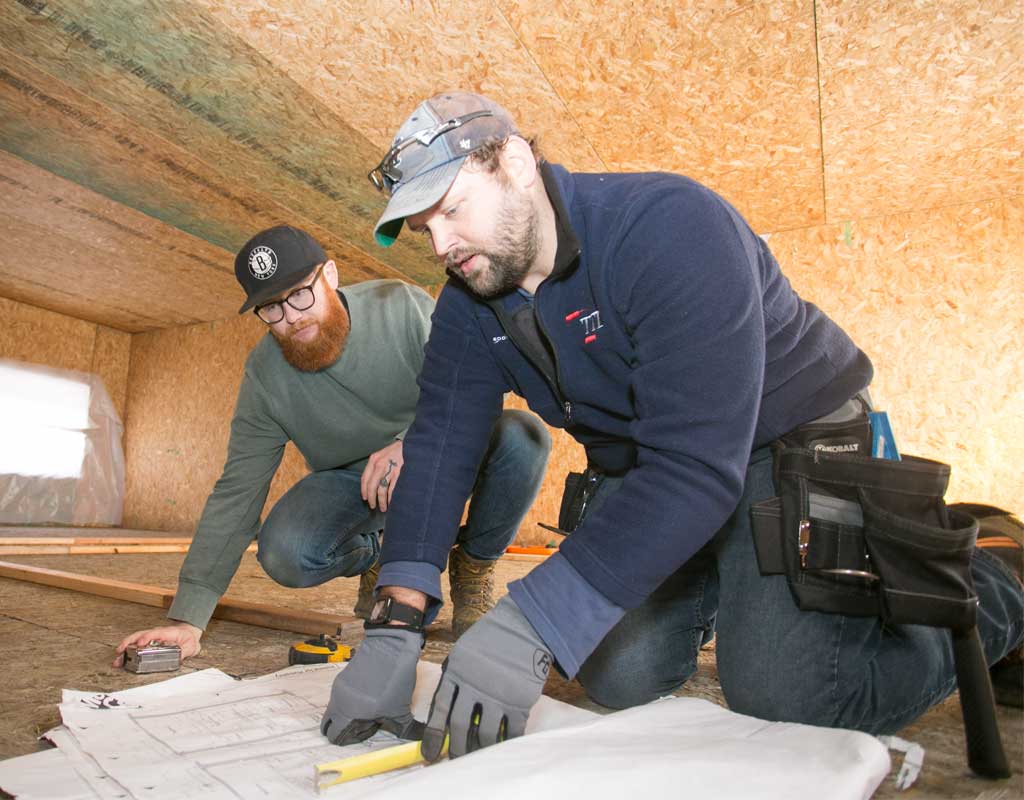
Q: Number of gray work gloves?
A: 2